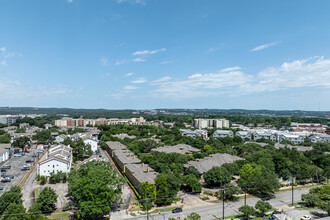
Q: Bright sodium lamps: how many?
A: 0